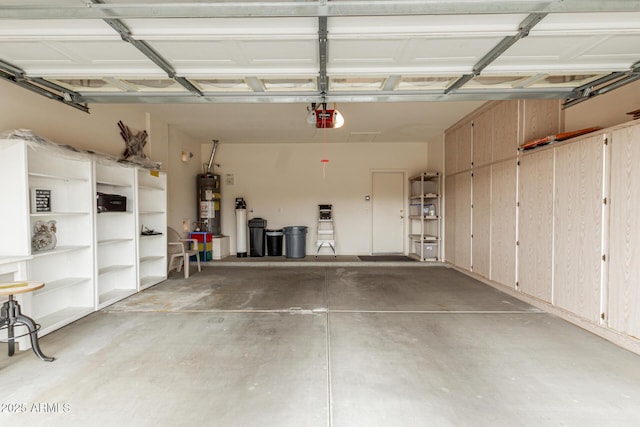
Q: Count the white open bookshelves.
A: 3